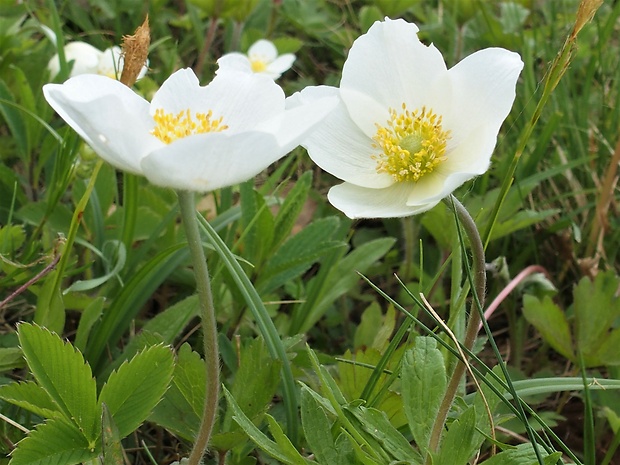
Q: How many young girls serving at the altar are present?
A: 0